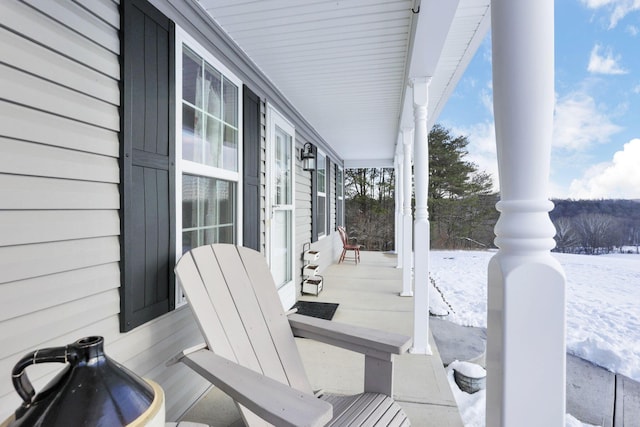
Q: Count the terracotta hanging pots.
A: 0